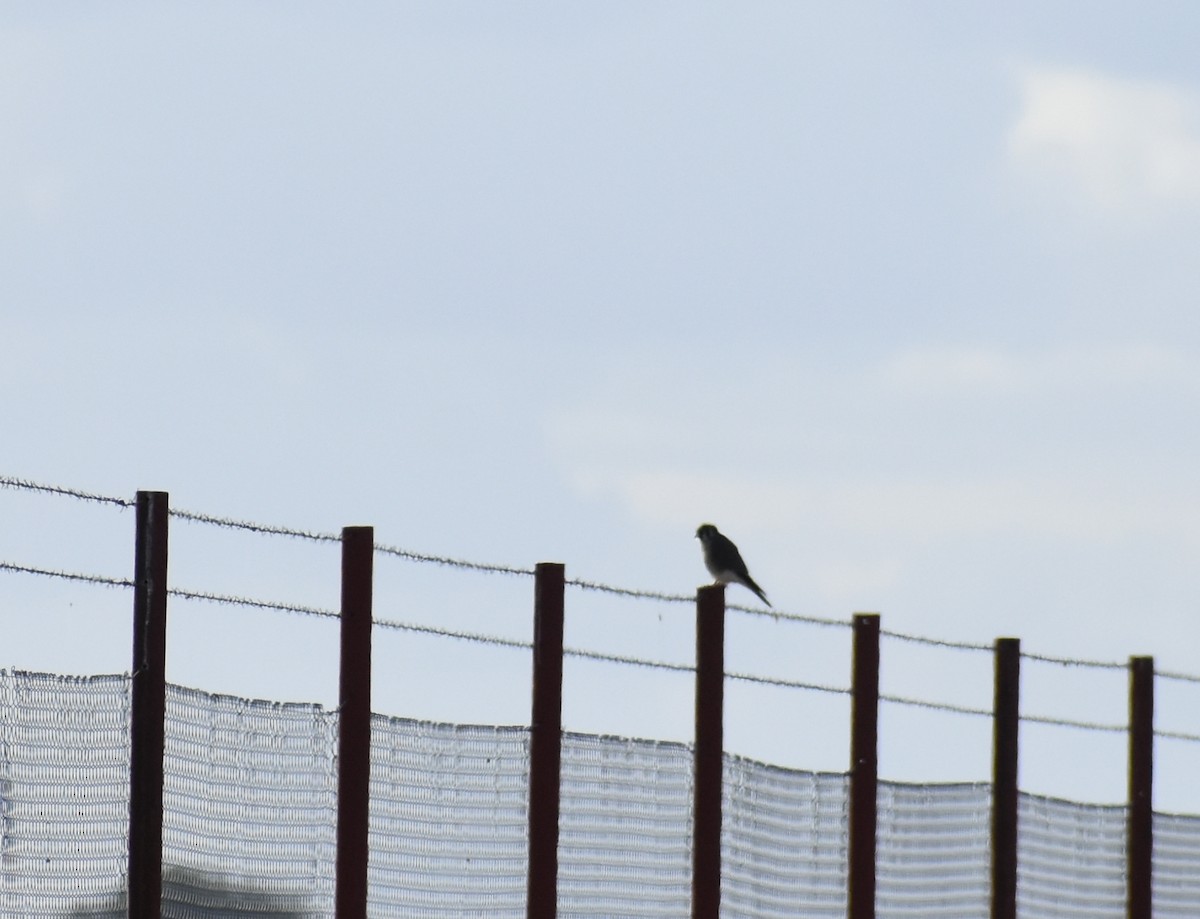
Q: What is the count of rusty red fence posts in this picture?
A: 7